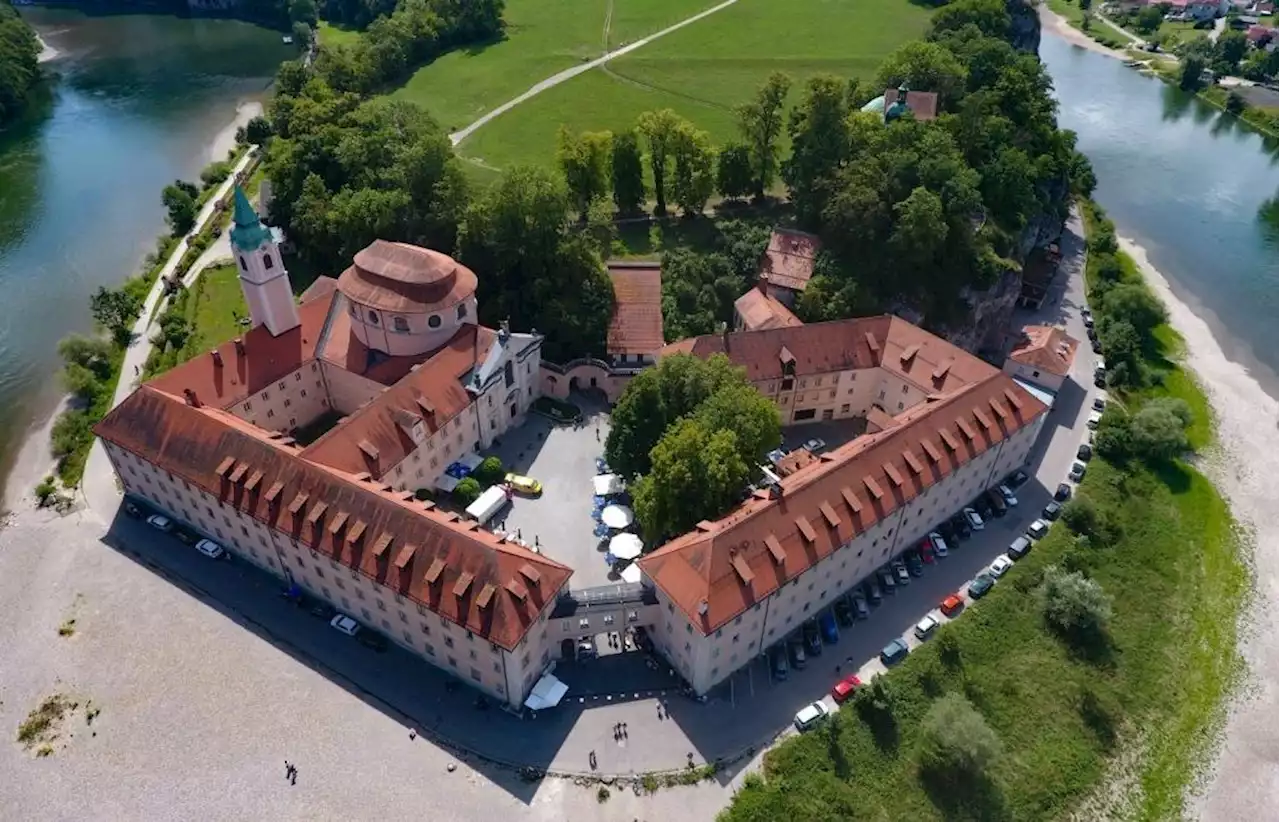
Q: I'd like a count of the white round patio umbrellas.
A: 2